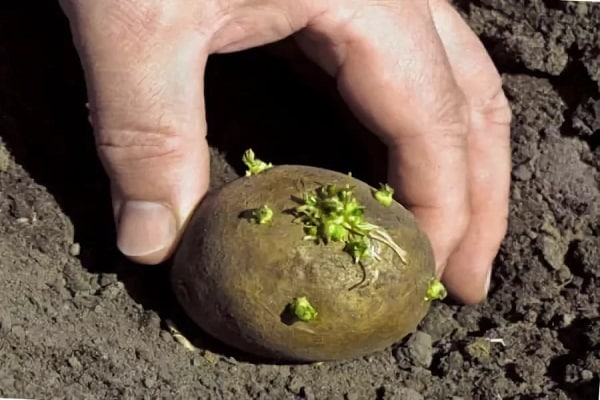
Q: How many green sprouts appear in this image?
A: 6